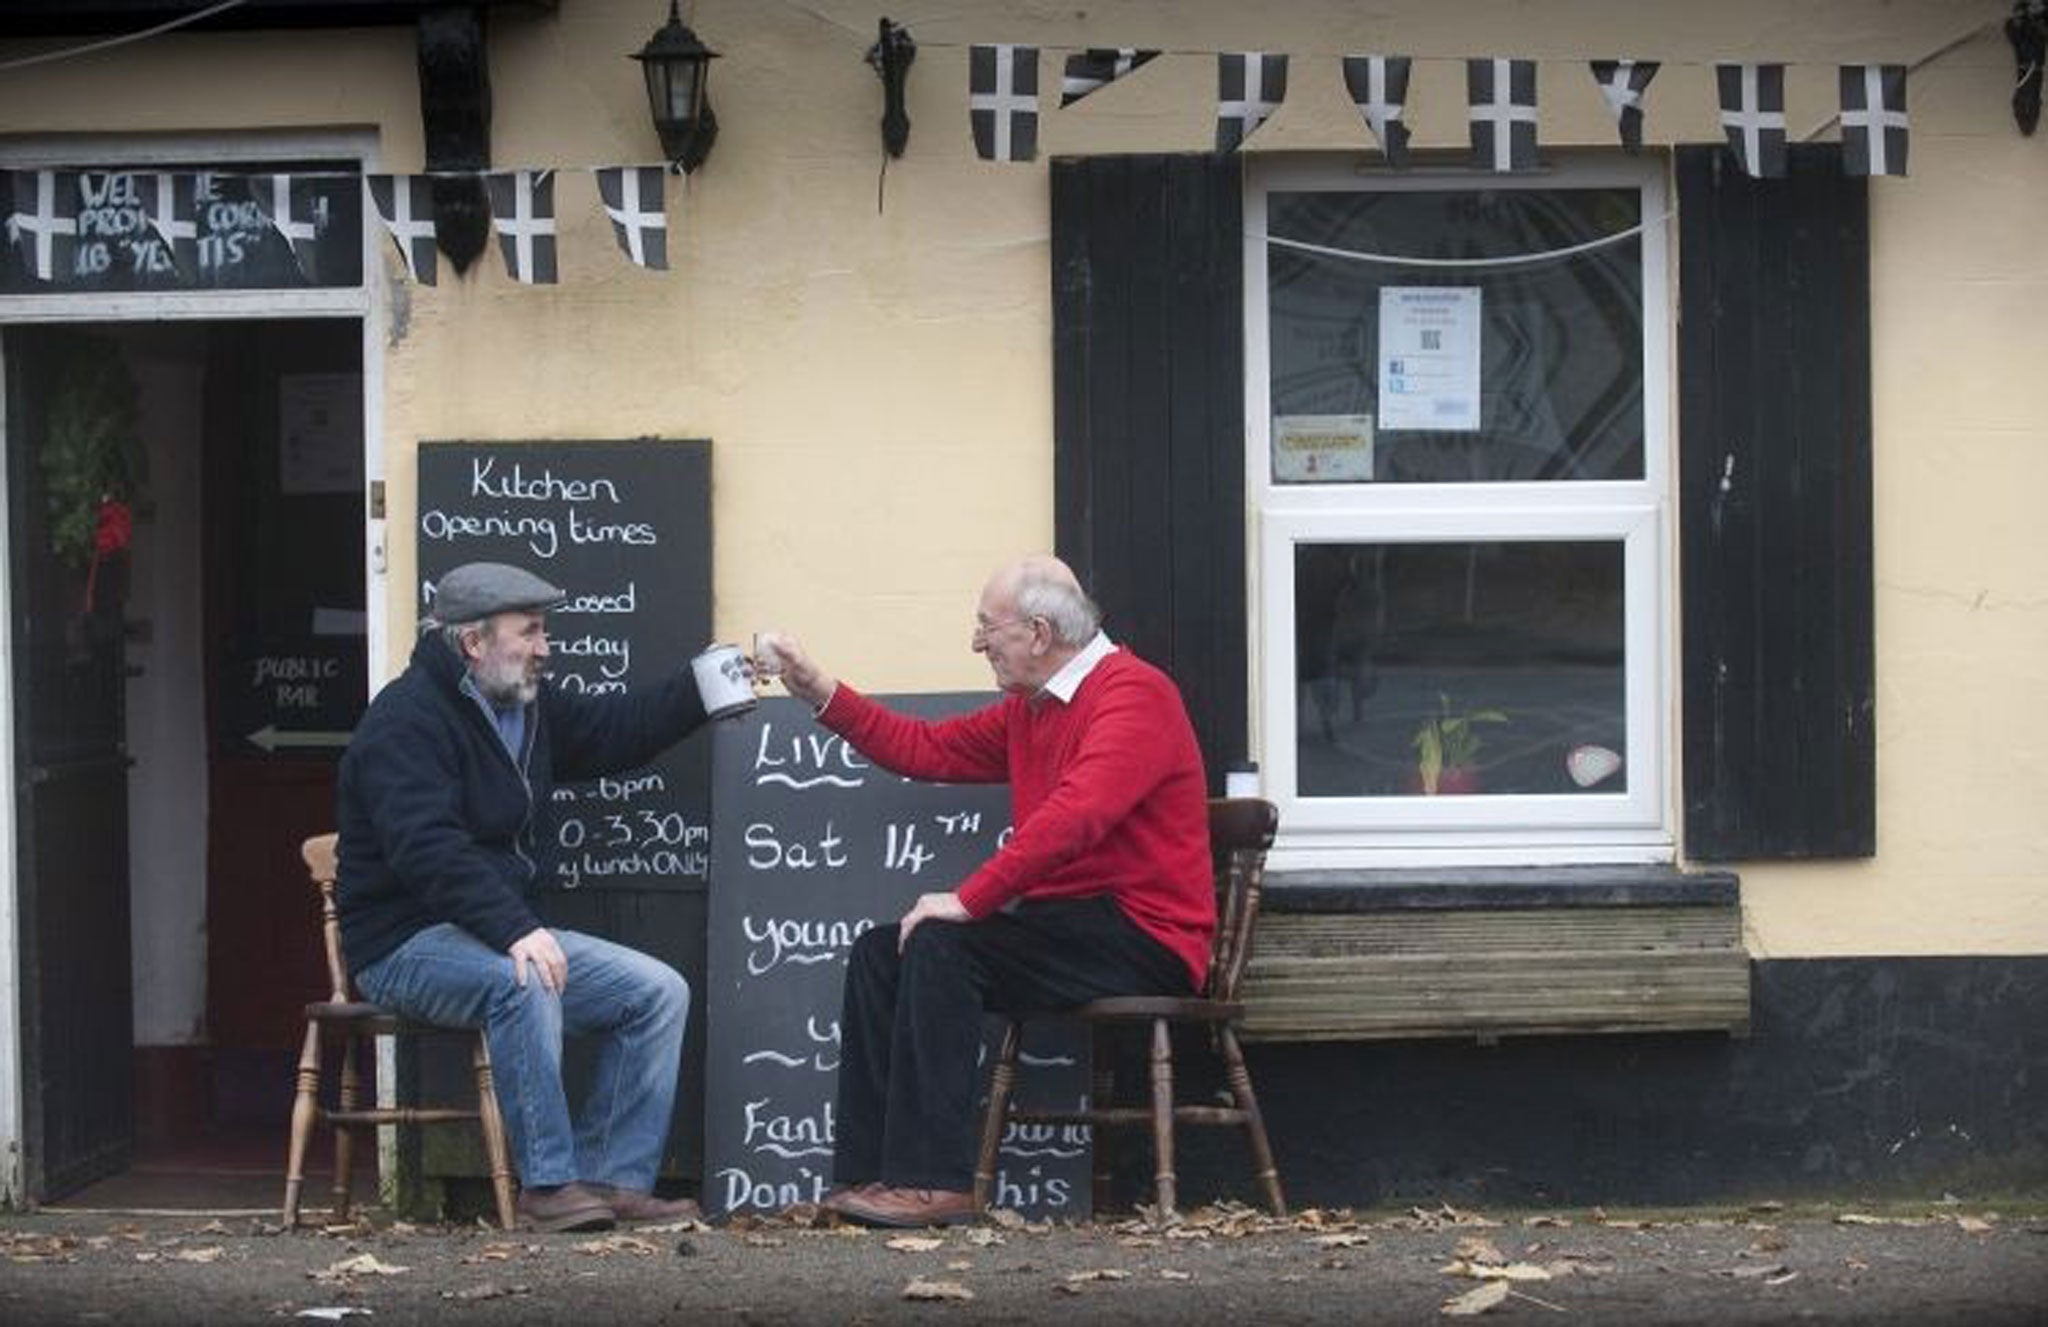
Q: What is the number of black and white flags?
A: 14